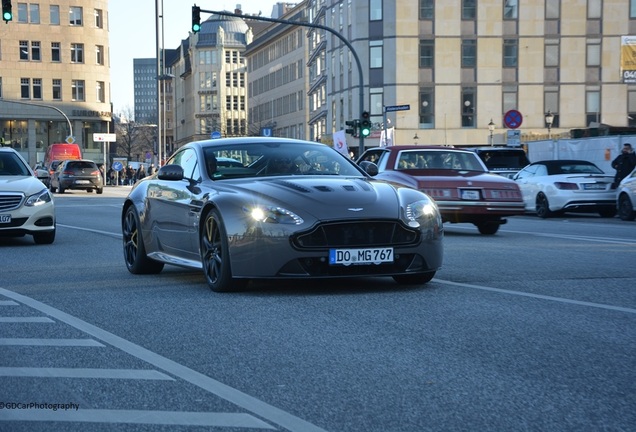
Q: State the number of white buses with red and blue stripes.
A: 0